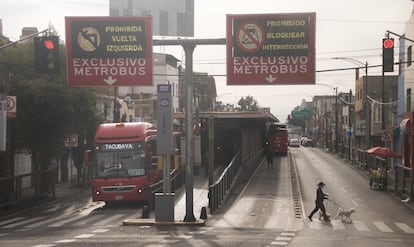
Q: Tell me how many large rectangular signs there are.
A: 2